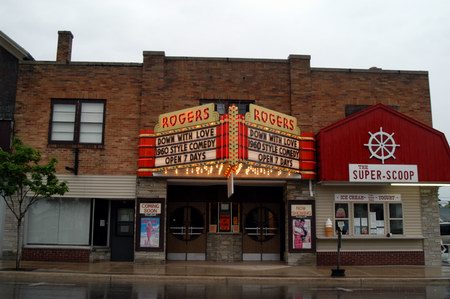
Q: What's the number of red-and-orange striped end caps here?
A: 2